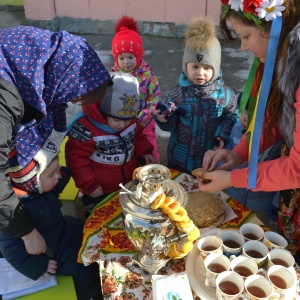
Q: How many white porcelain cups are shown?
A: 11